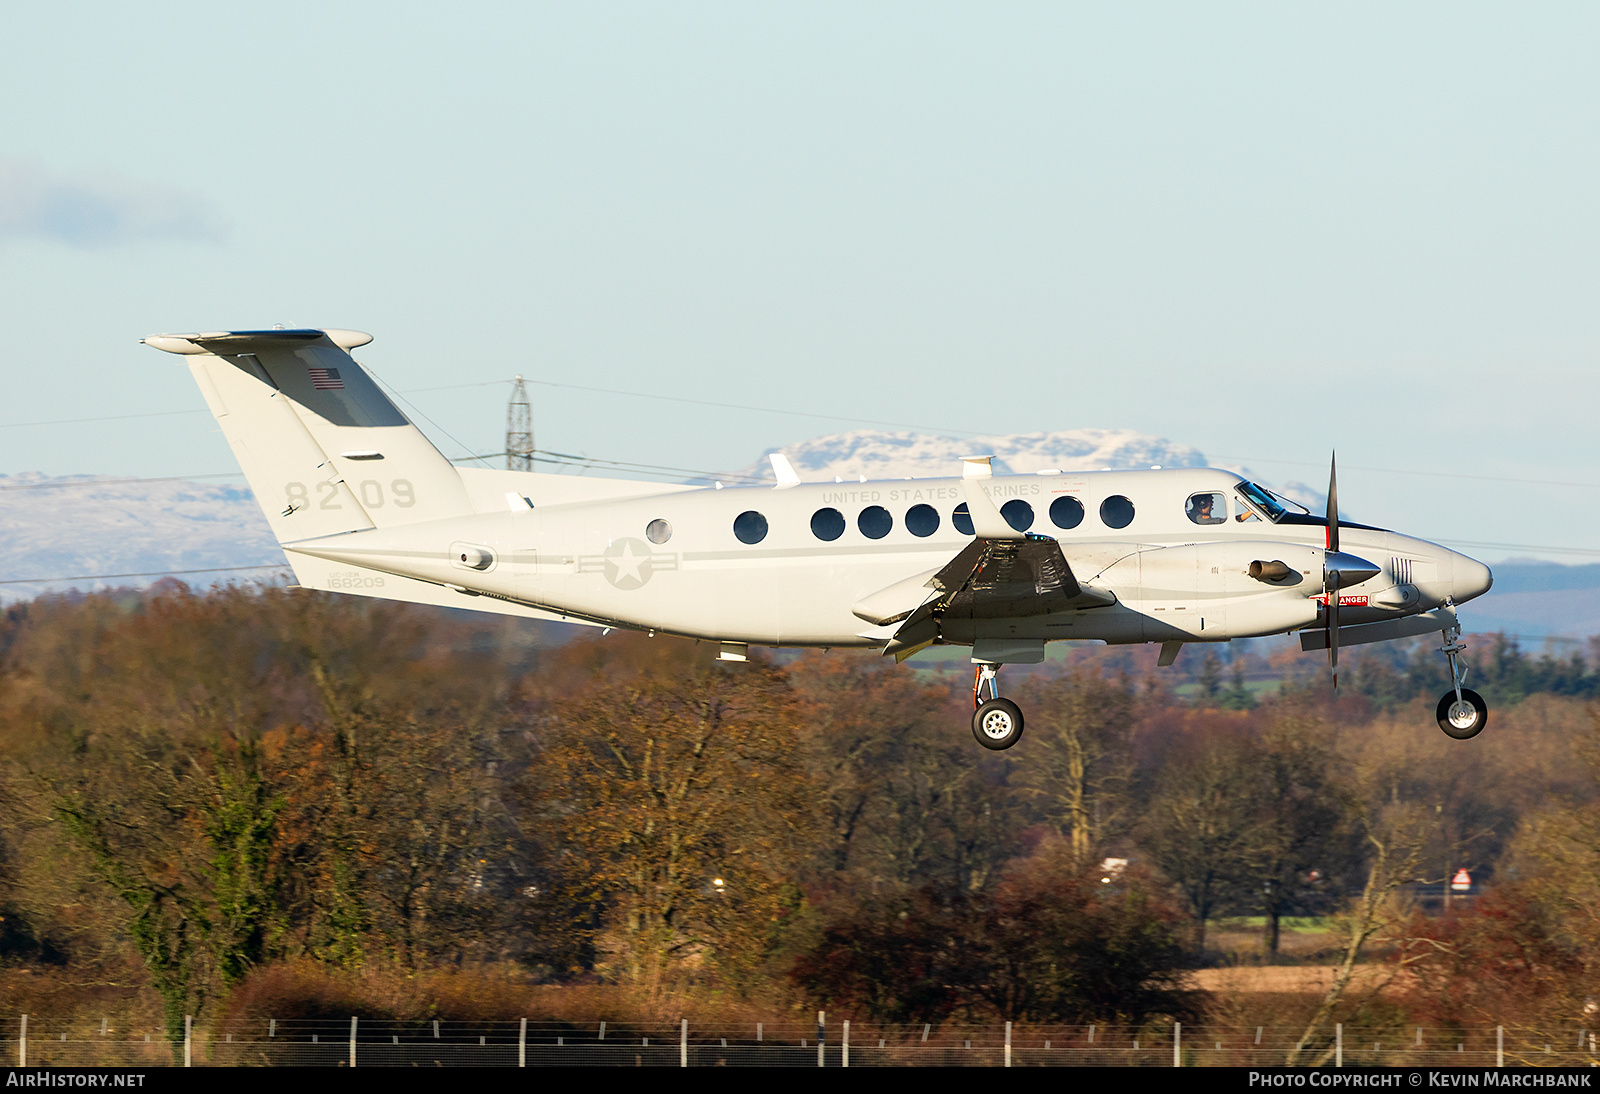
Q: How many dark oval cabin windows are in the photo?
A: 8